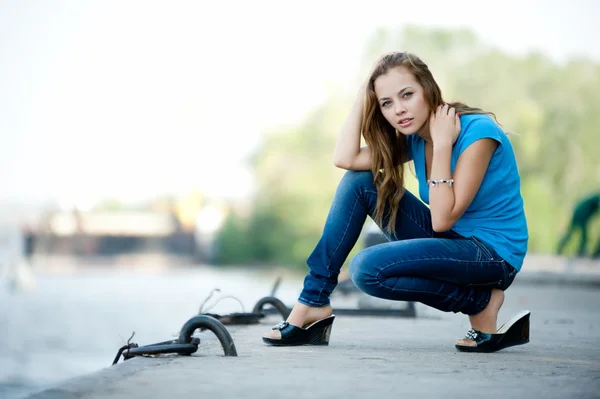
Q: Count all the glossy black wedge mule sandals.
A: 2